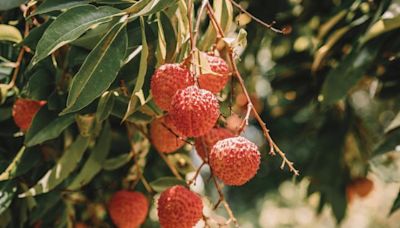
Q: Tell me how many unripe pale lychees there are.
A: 0